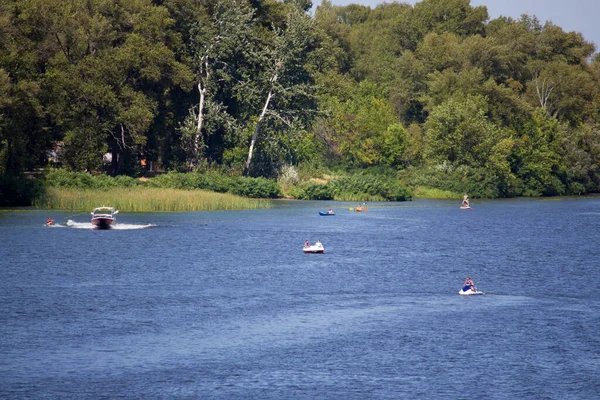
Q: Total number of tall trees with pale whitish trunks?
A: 2